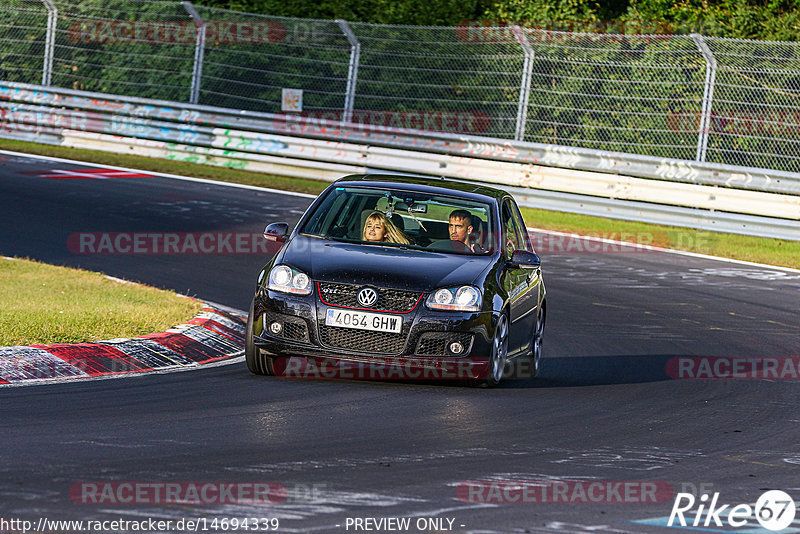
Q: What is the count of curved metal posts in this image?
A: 5